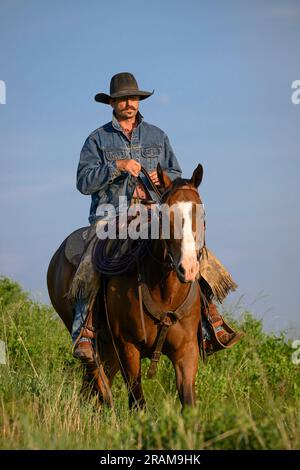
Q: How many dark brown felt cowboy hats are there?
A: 1